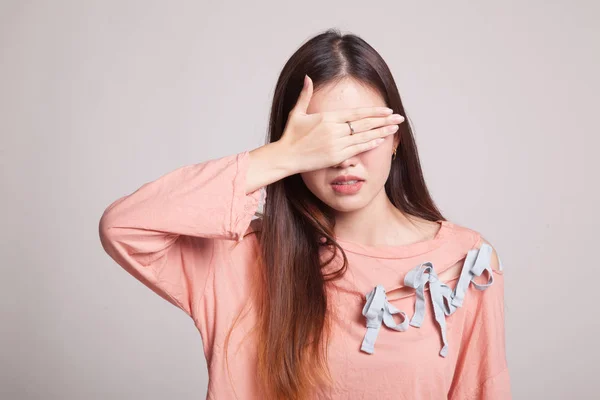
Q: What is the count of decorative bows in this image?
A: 3